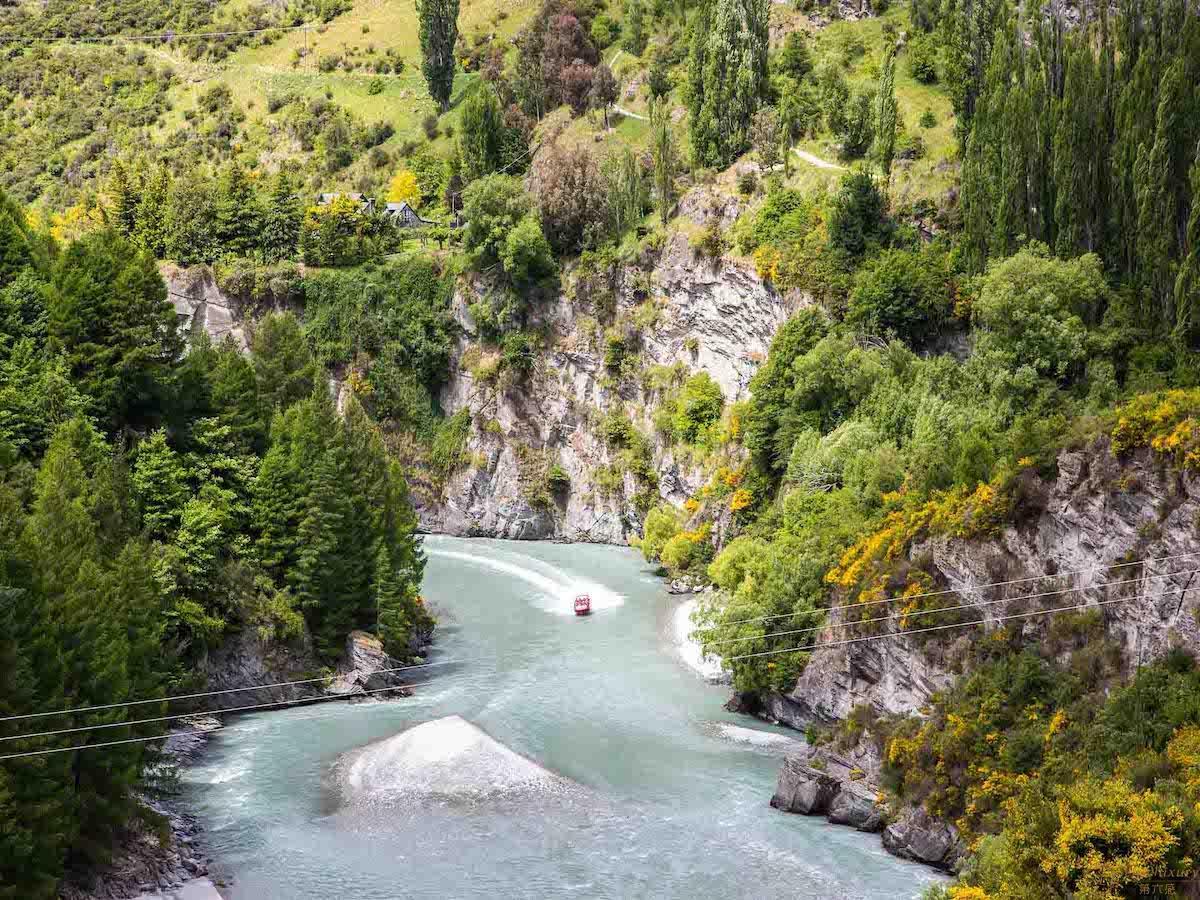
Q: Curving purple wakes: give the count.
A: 0